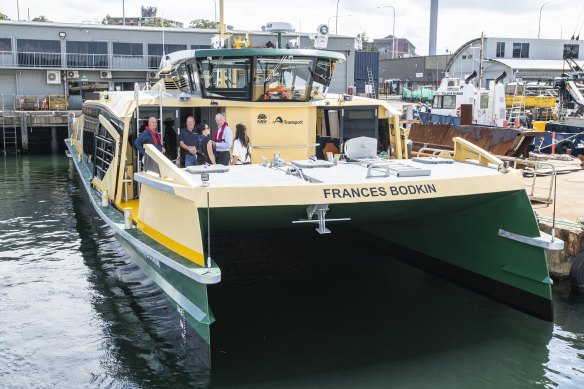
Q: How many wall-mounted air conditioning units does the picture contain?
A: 4